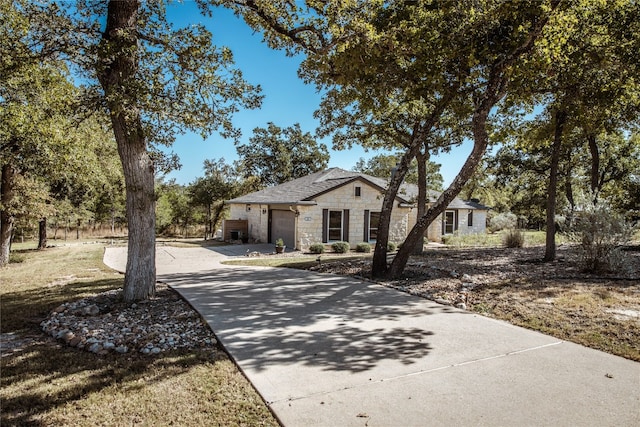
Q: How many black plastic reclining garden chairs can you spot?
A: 0